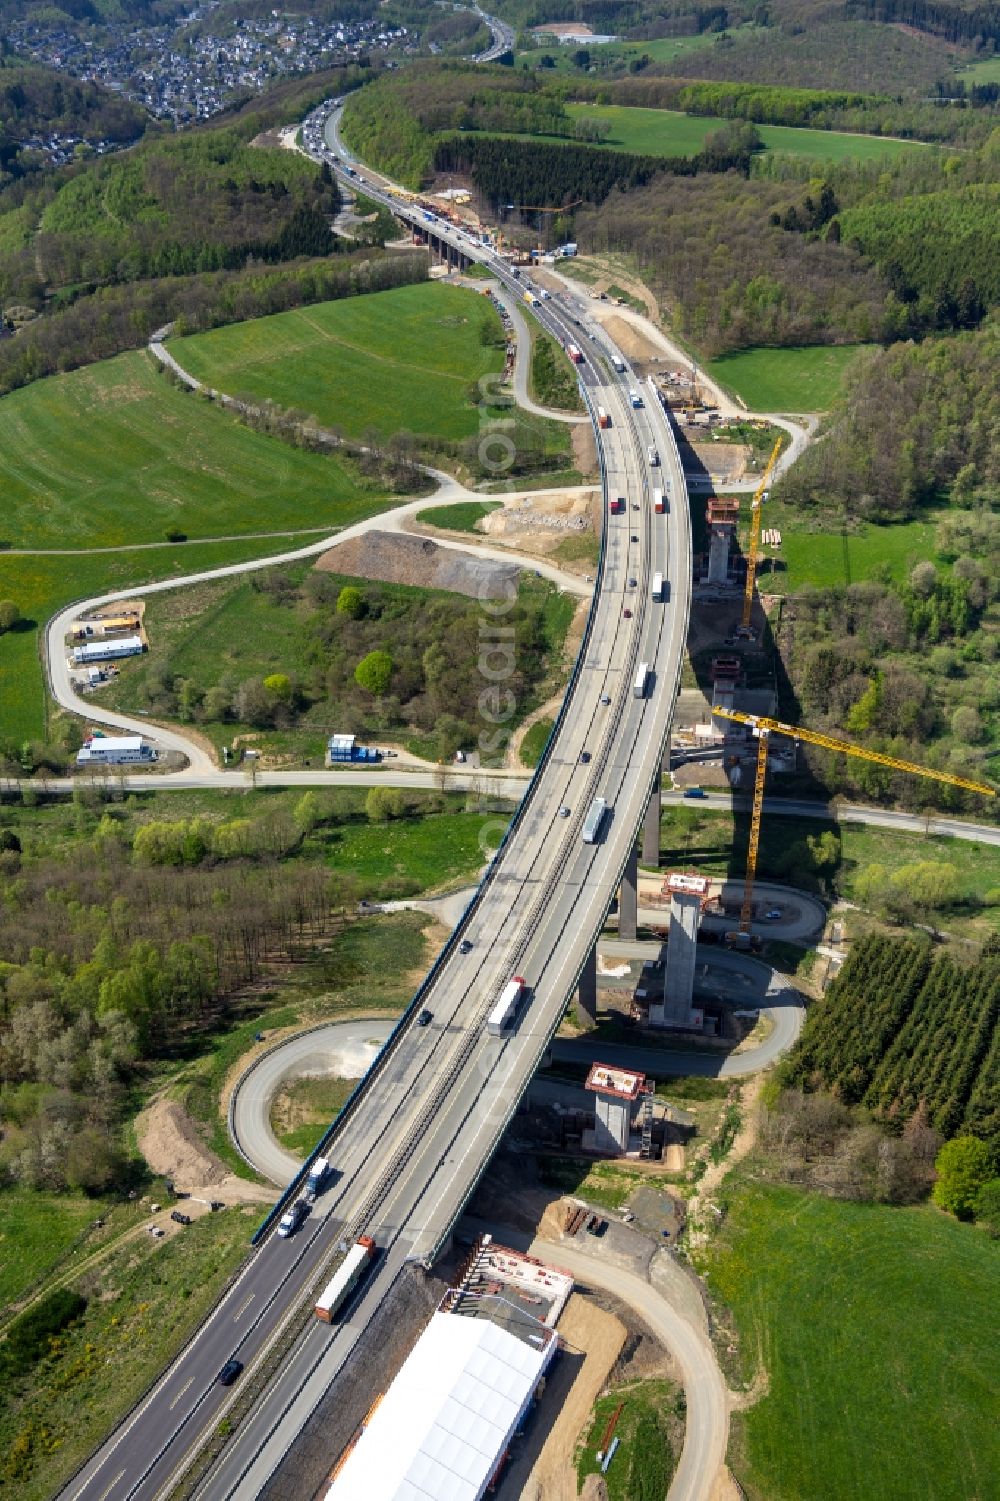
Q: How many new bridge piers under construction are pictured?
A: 4